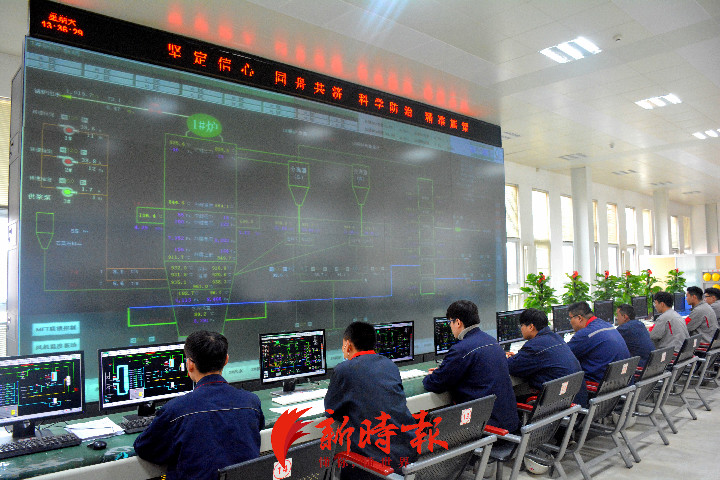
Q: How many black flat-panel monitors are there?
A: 11